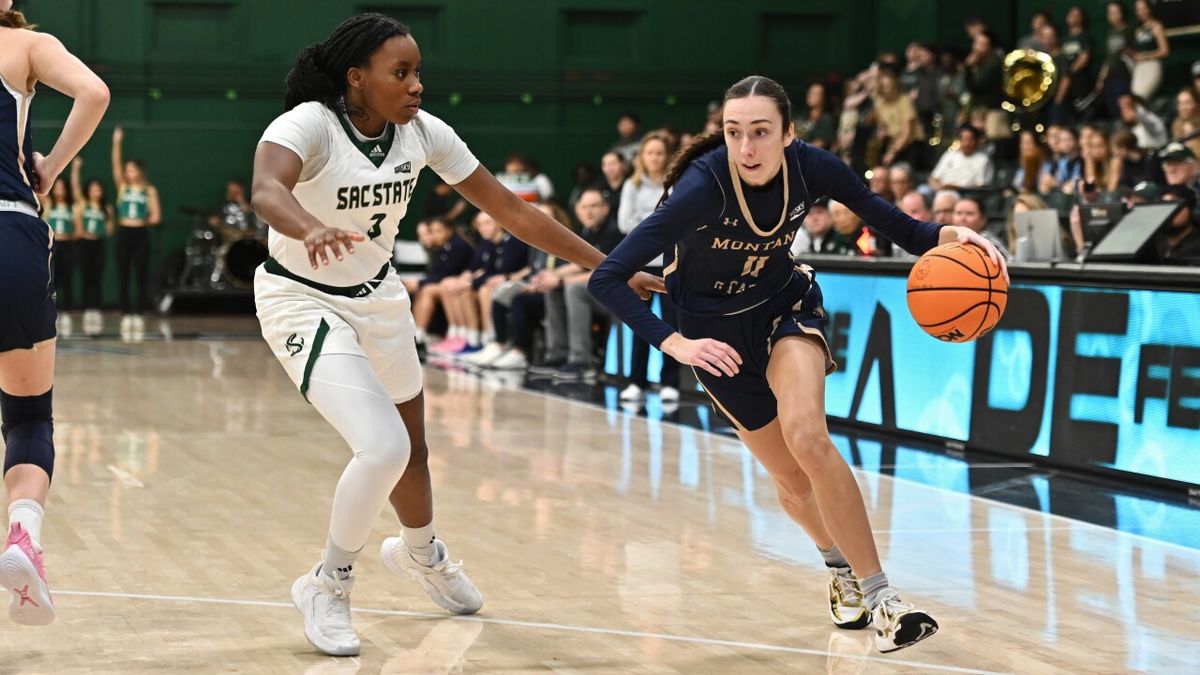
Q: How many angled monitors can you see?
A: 1